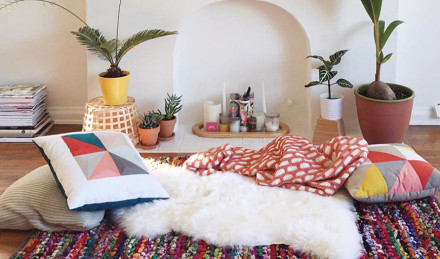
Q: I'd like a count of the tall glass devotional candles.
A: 3